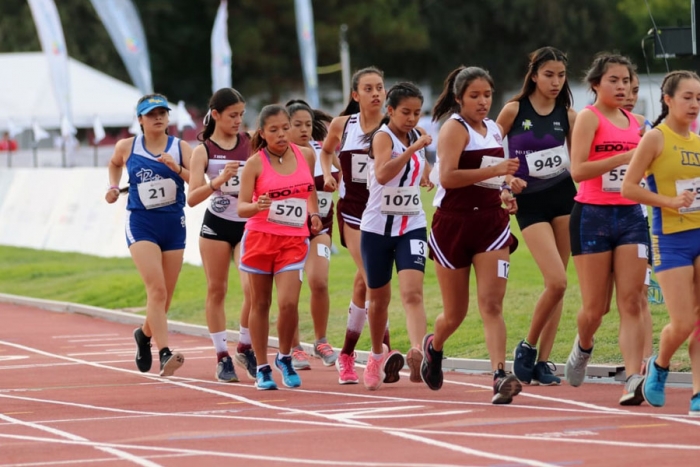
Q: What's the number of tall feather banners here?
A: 4